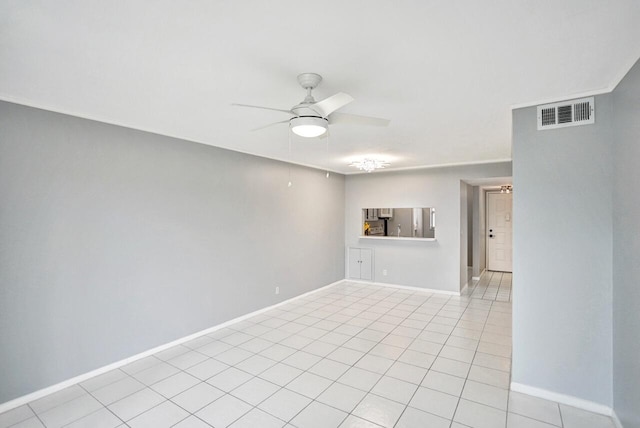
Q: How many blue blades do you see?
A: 0